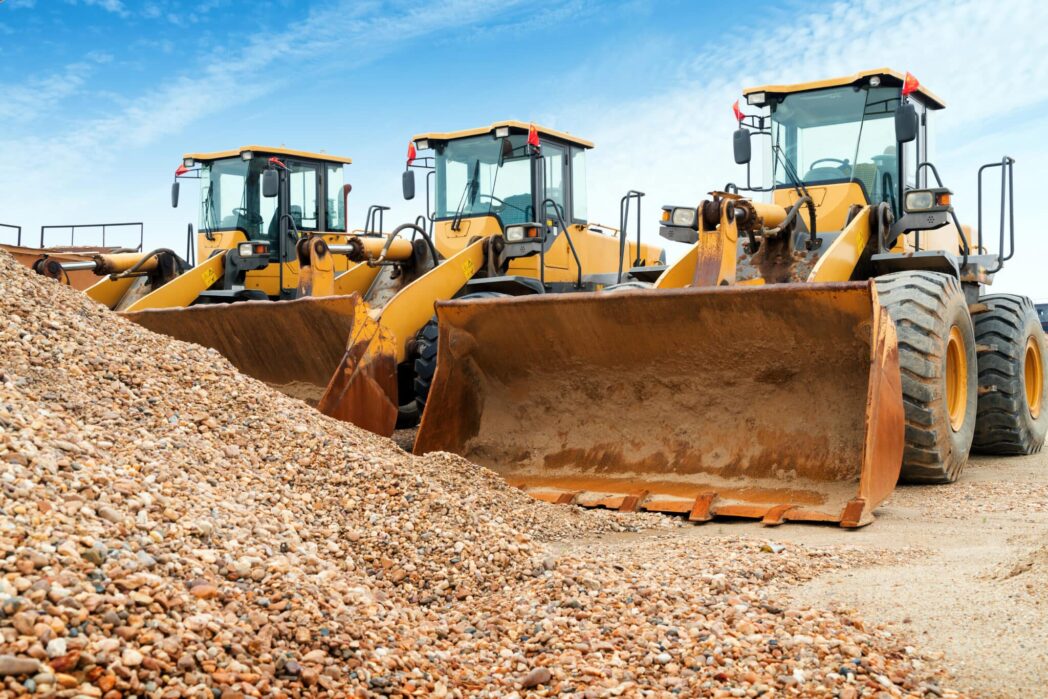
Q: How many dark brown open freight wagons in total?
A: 0